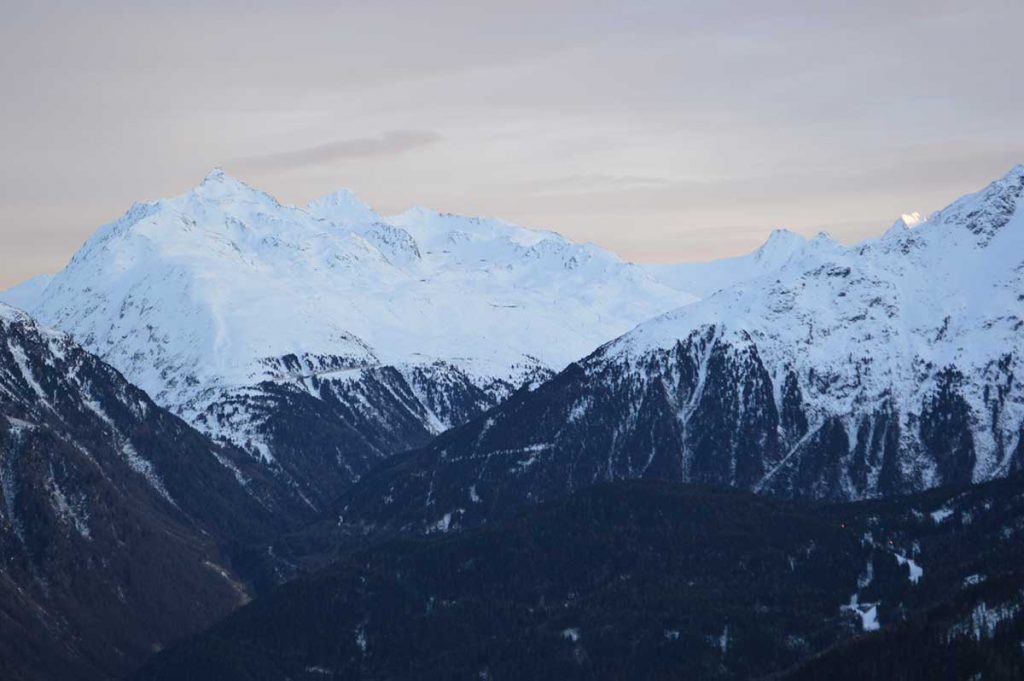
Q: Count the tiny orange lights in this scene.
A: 2